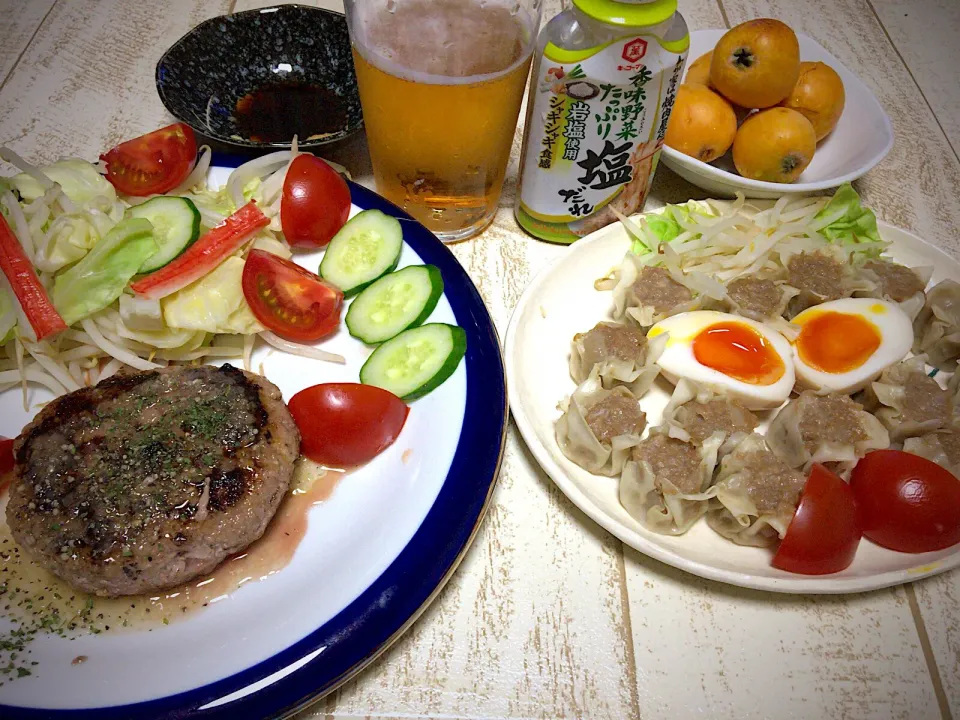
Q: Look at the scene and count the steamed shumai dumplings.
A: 13